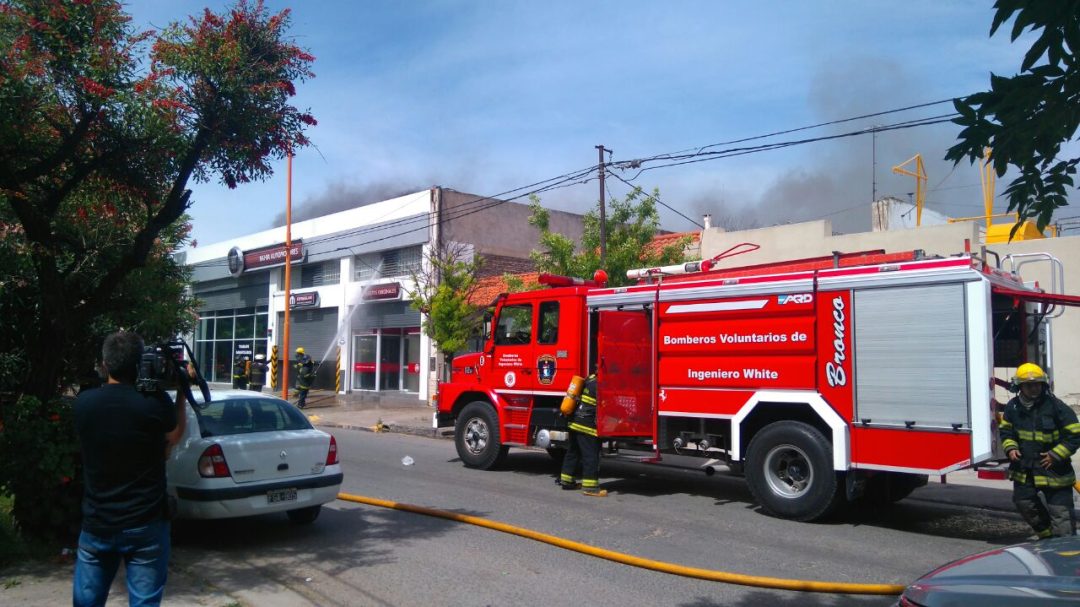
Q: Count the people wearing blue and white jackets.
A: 0